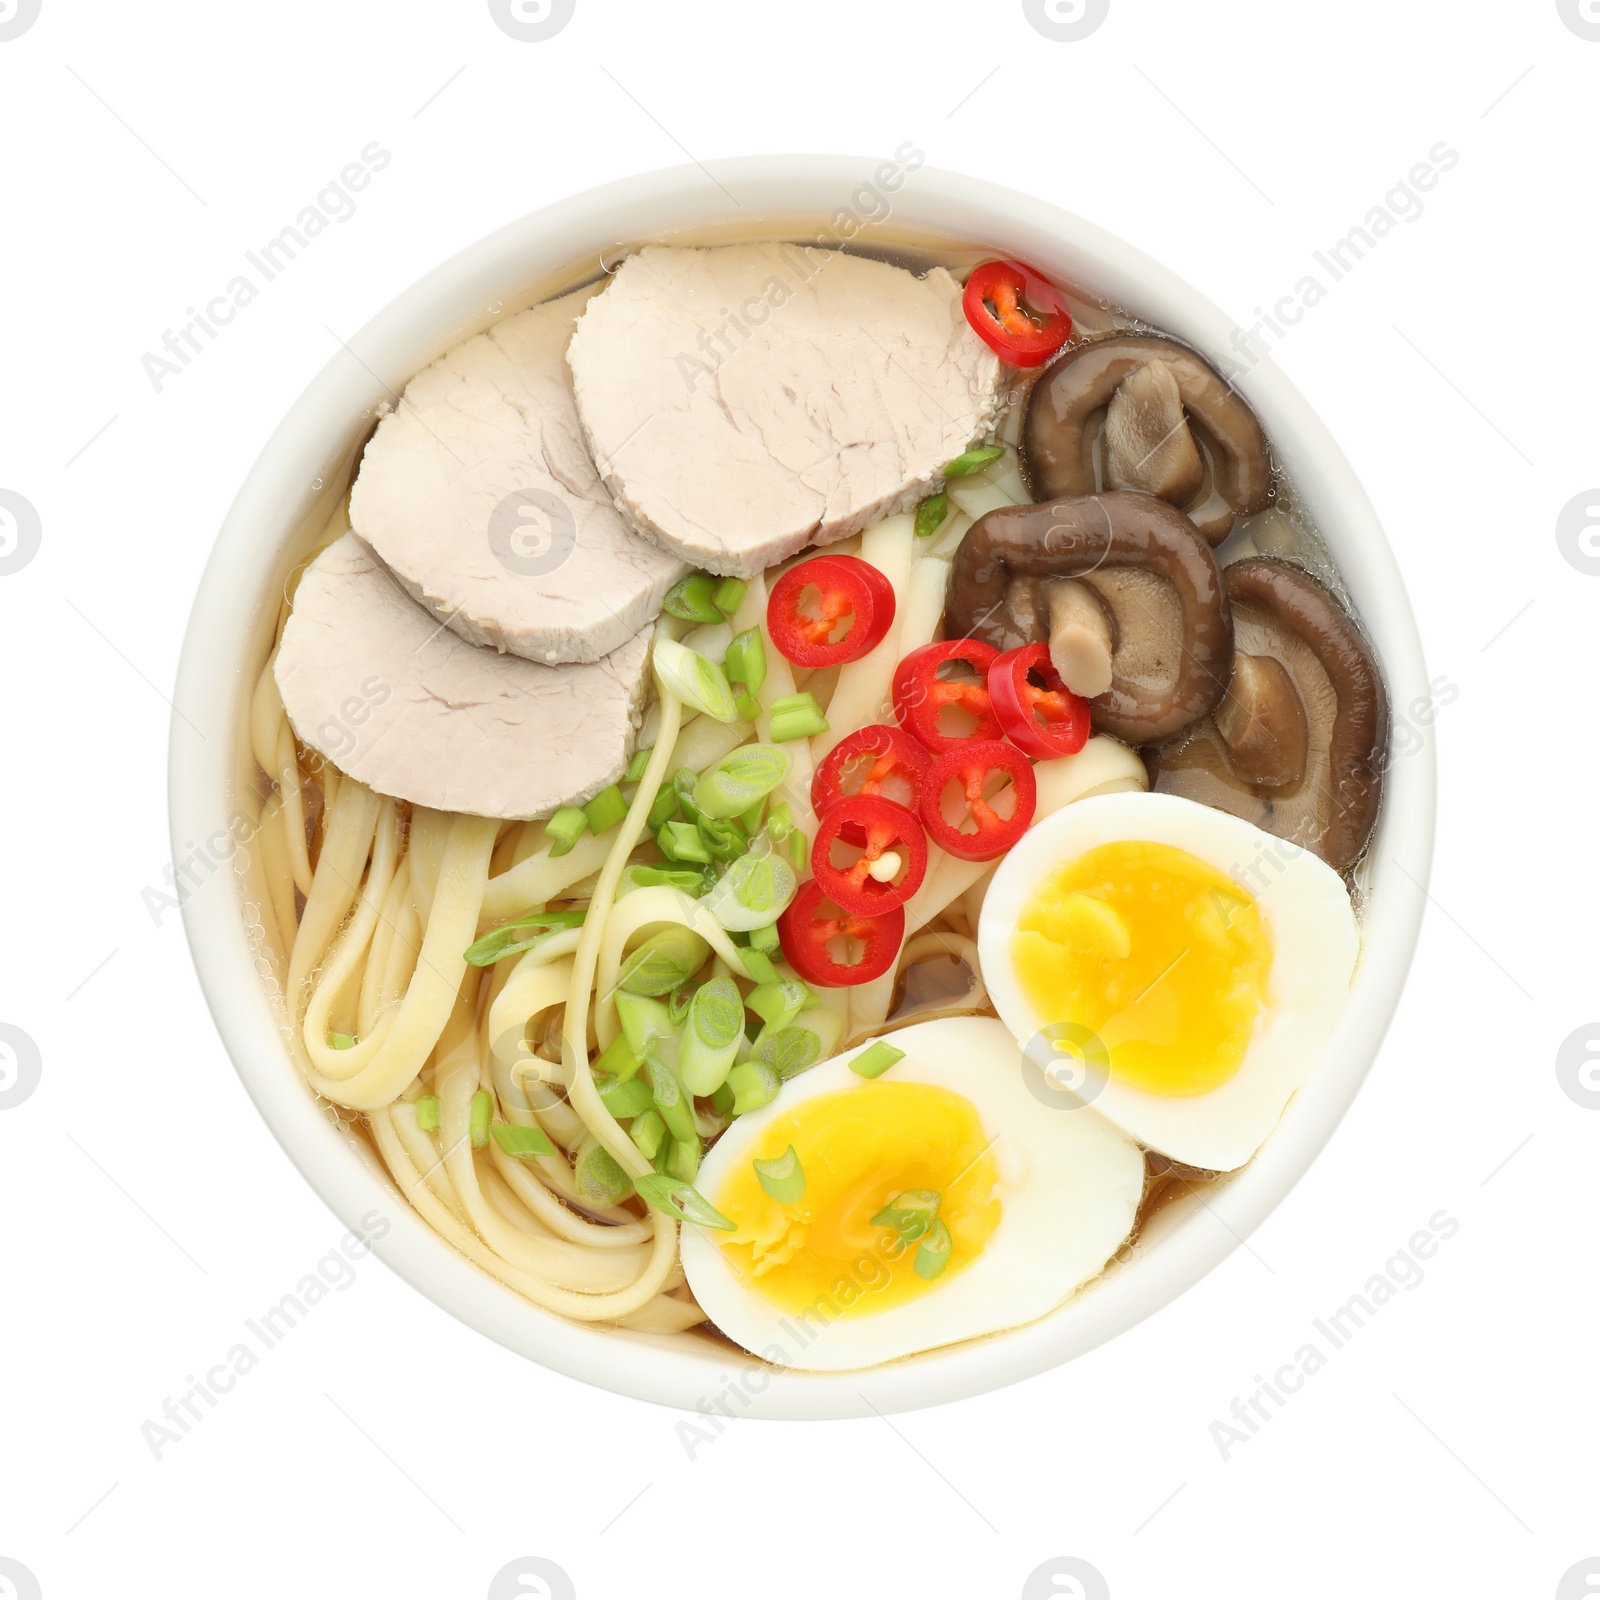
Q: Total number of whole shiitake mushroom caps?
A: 3